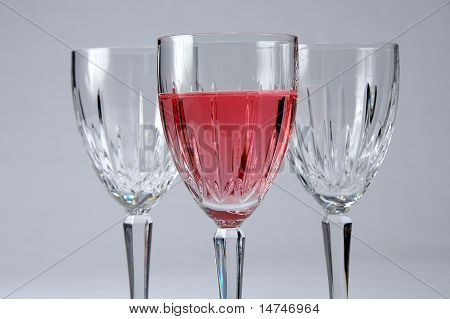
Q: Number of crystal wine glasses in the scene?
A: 3